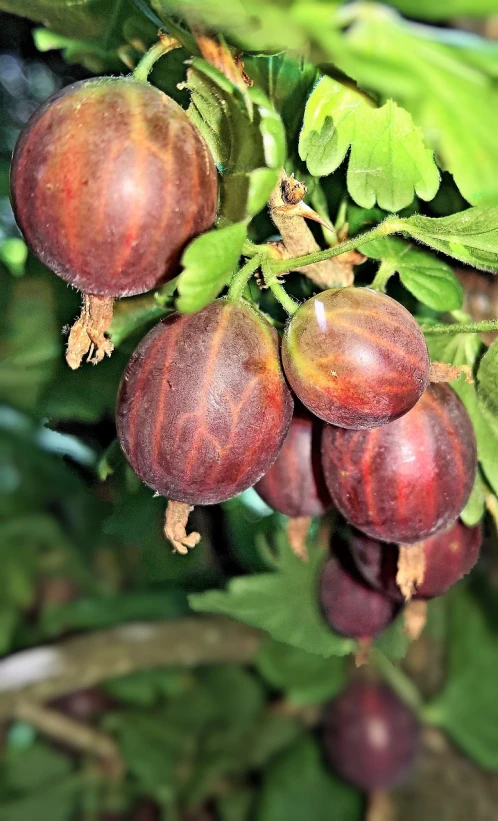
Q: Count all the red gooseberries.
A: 8